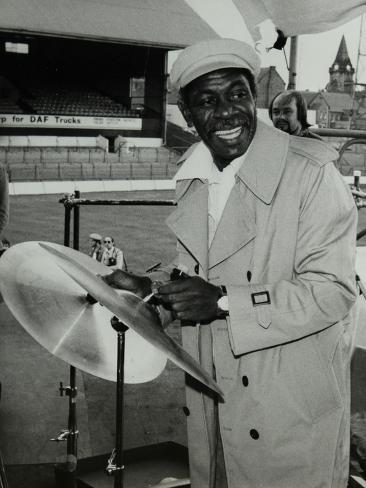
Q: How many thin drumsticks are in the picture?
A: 0